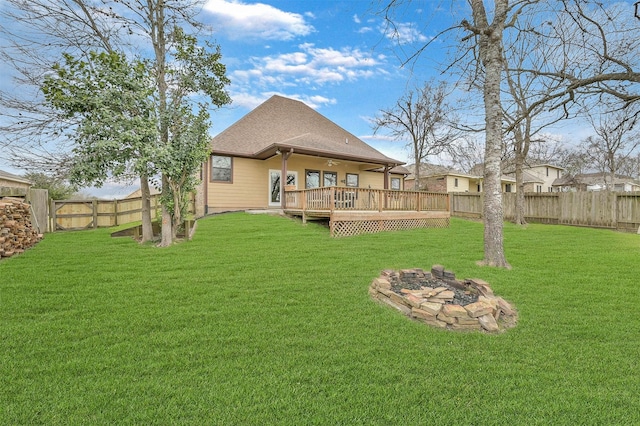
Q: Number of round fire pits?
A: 1